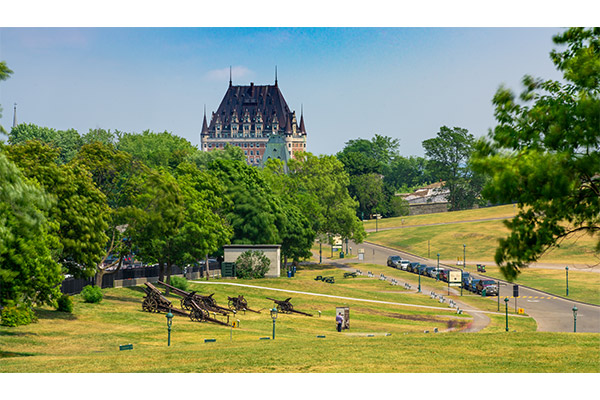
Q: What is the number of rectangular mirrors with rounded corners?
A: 0